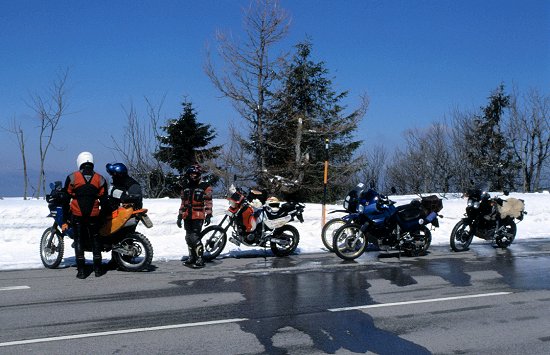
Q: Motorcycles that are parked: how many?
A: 5